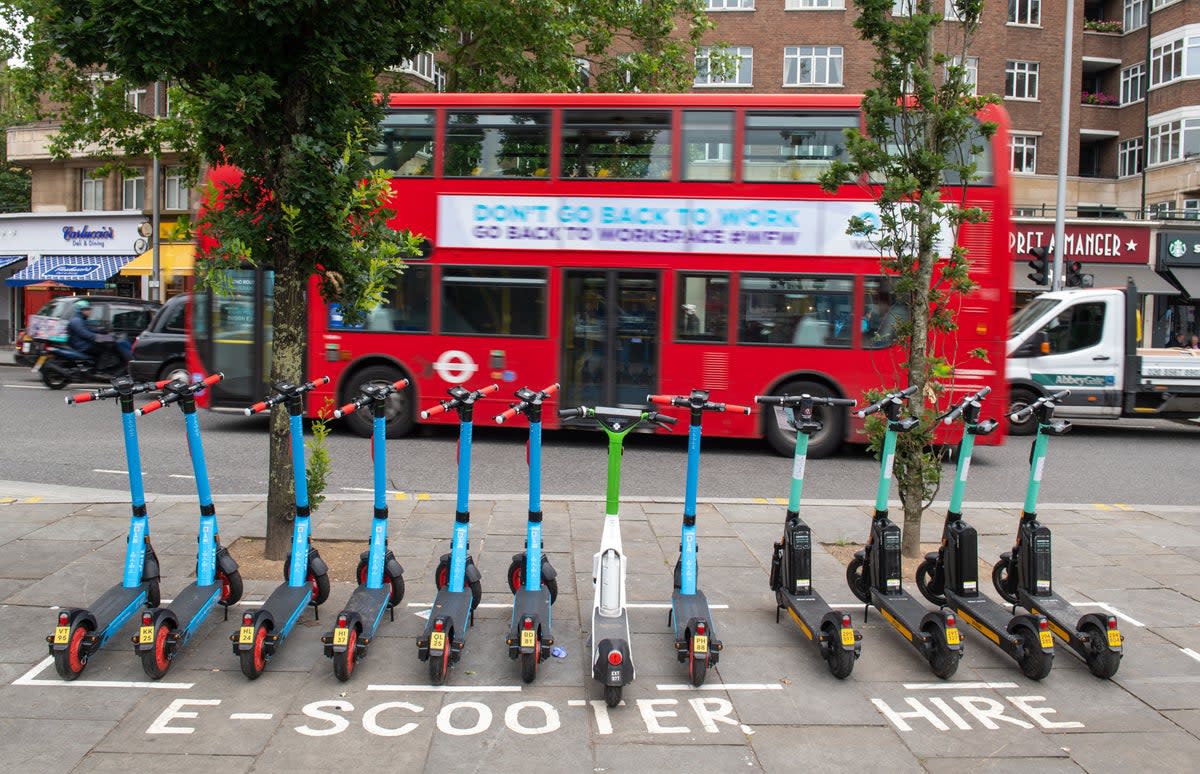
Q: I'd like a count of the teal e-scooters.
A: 4